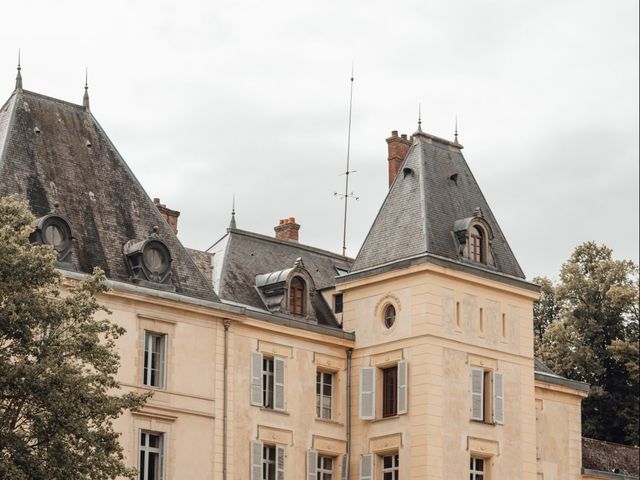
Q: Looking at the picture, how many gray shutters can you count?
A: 11